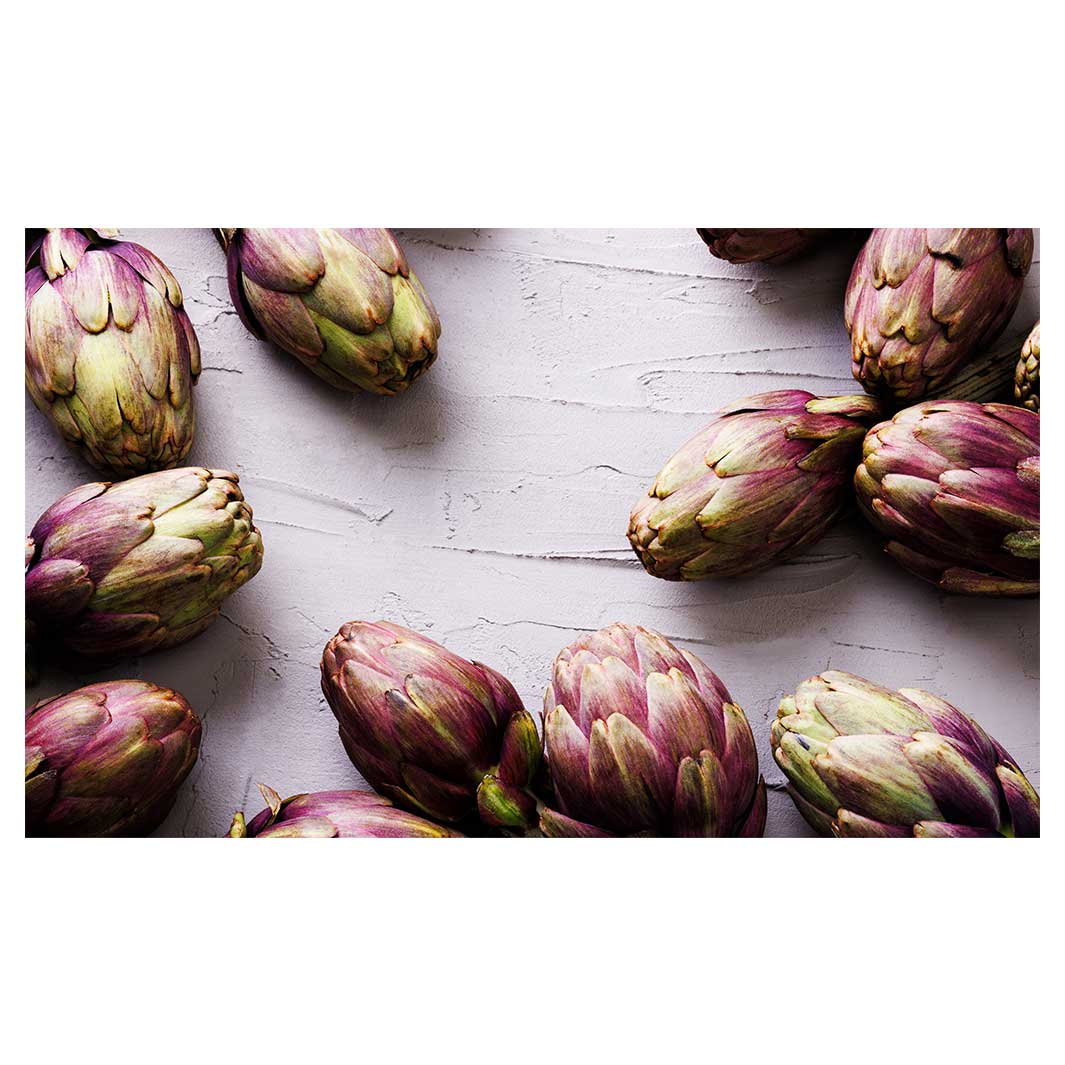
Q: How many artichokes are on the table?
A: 13